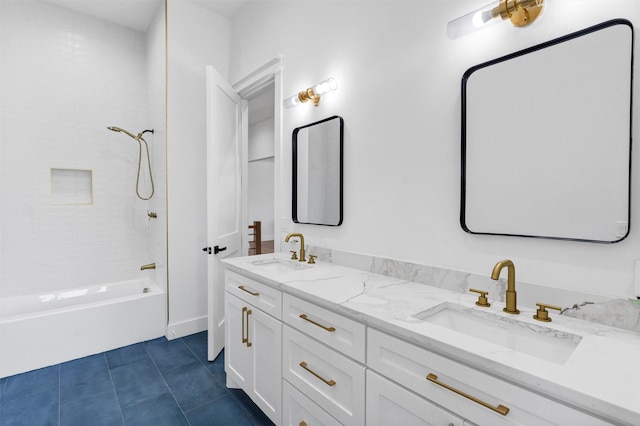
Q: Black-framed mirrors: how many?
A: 2